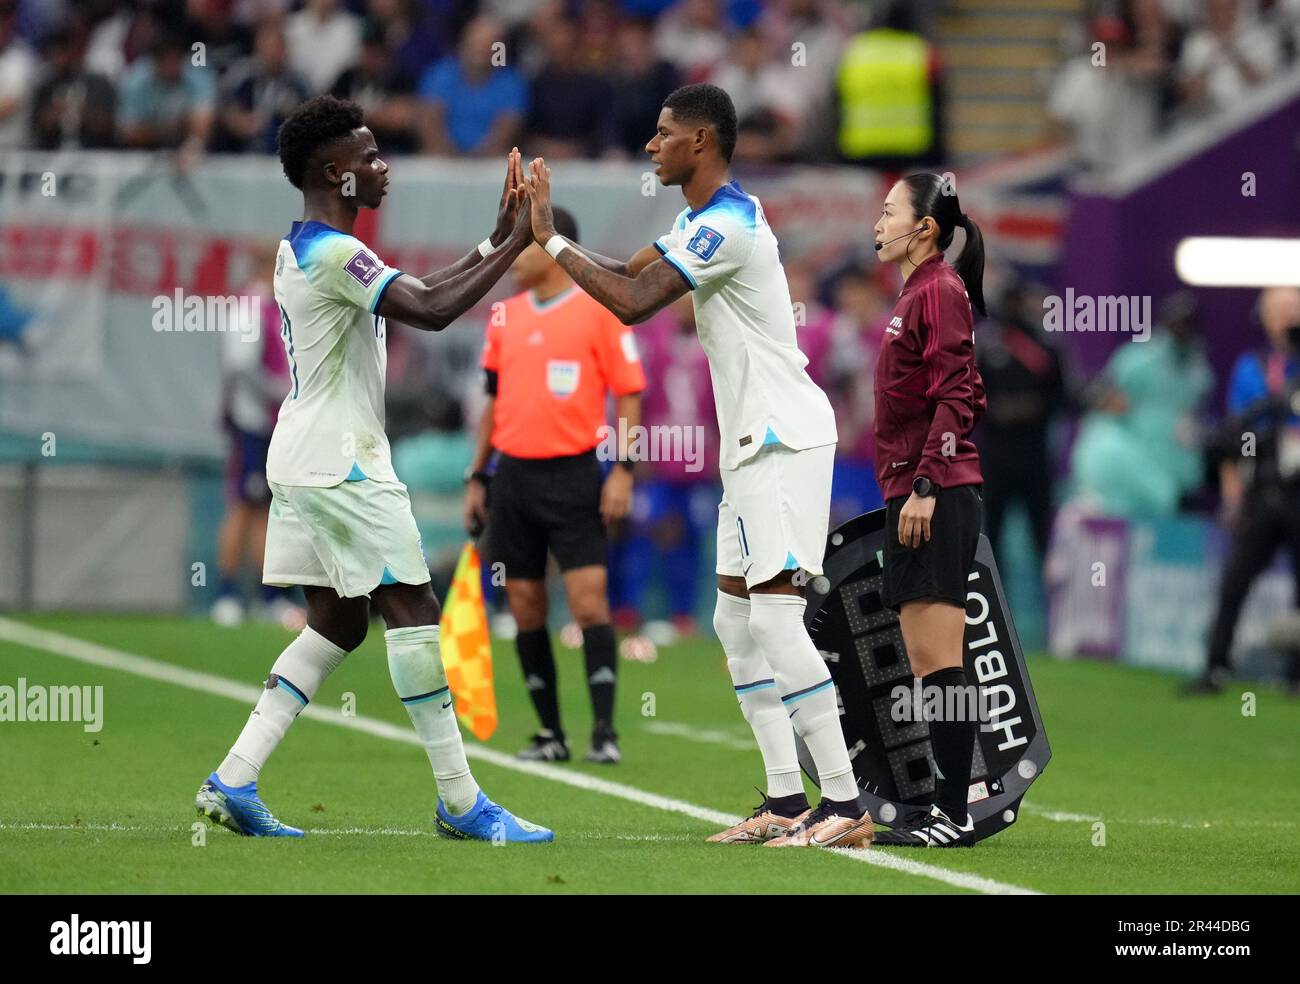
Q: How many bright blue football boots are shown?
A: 2